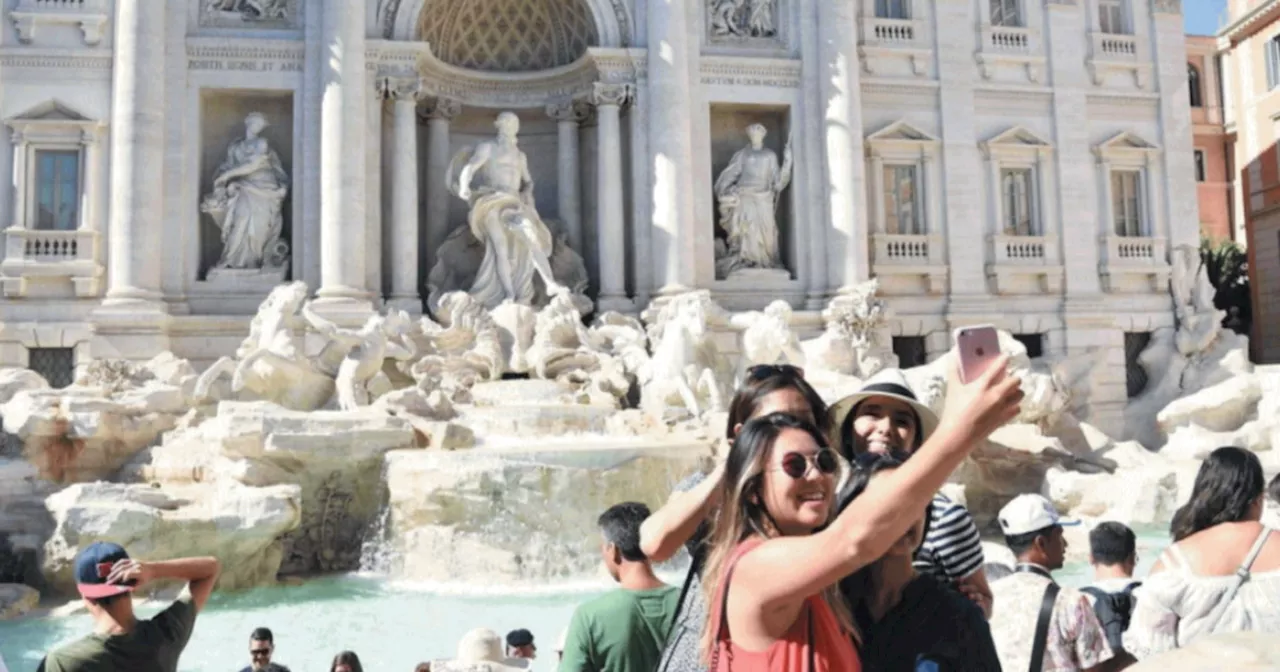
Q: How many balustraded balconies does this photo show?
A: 8